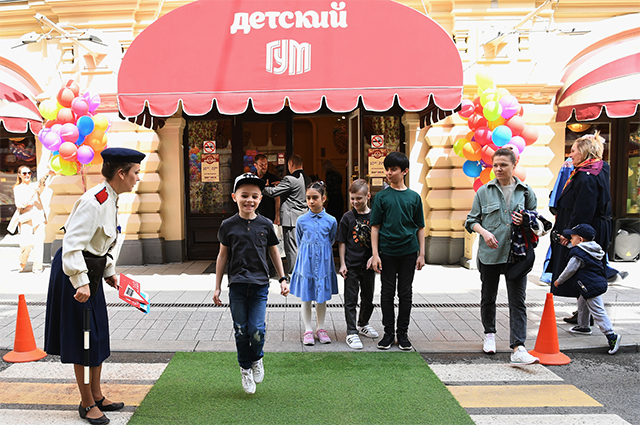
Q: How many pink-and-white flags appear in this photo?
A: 0